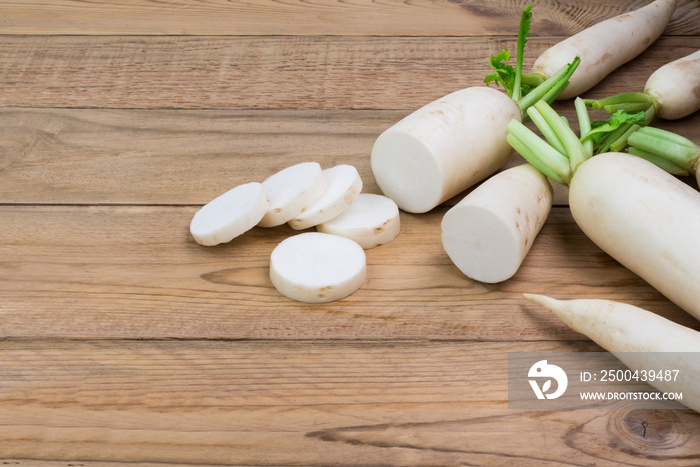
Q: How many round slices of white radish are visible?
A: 5